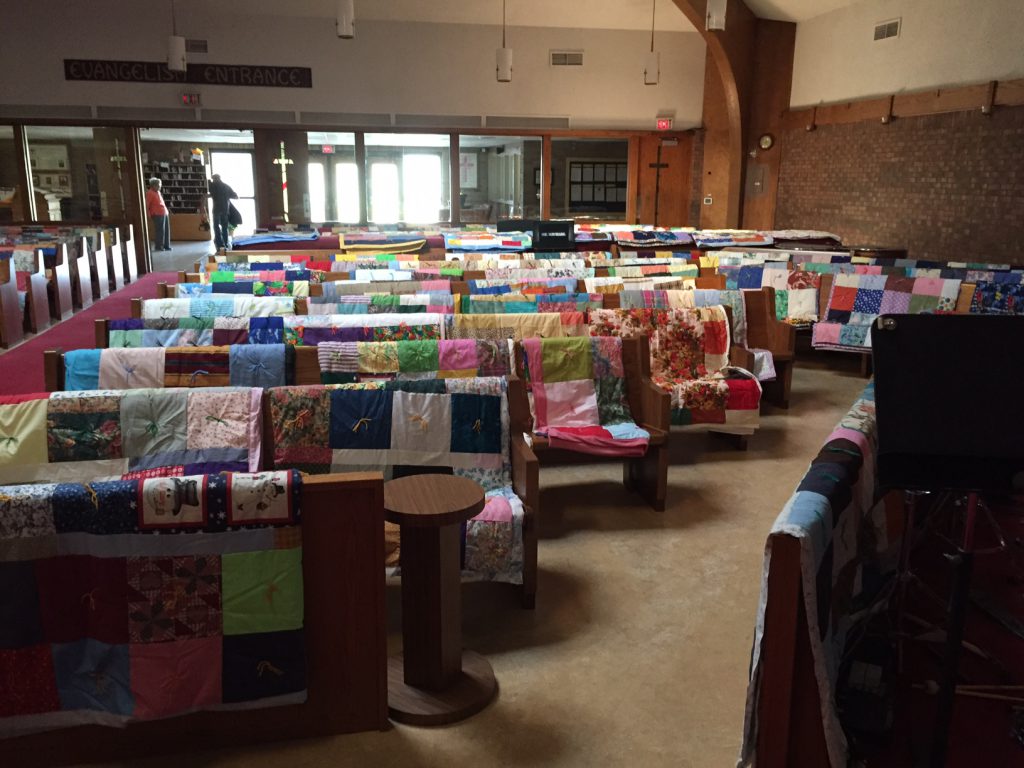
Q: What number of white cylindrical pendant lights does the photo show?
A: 5